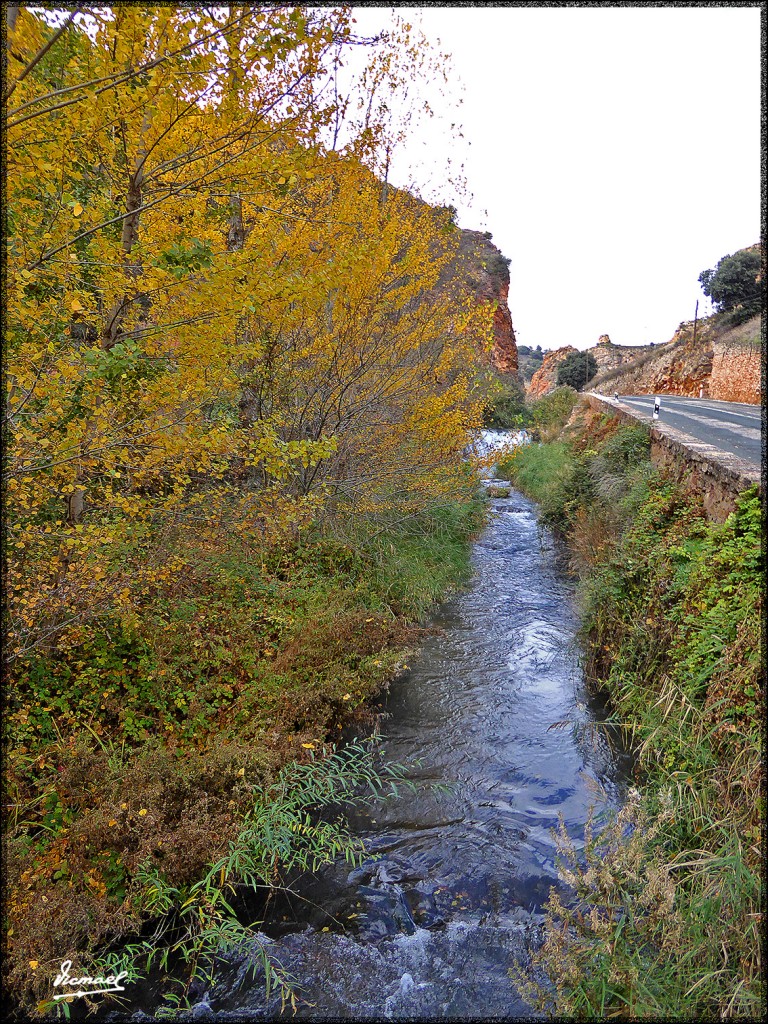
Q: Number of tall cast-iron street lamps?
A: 0